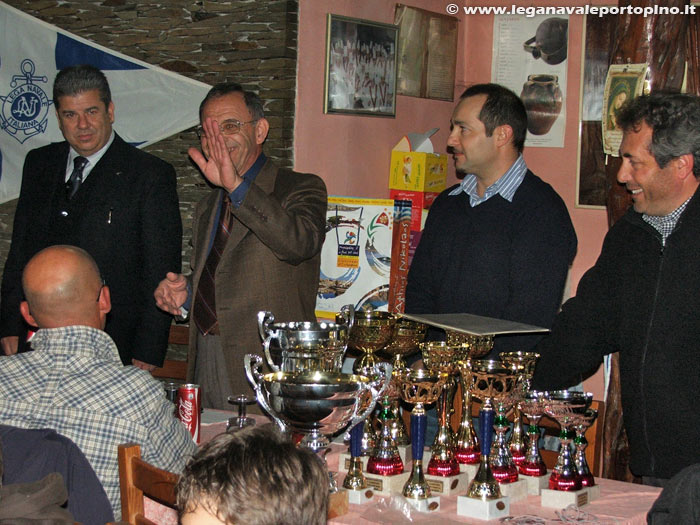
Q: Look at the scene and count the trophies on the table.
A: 15